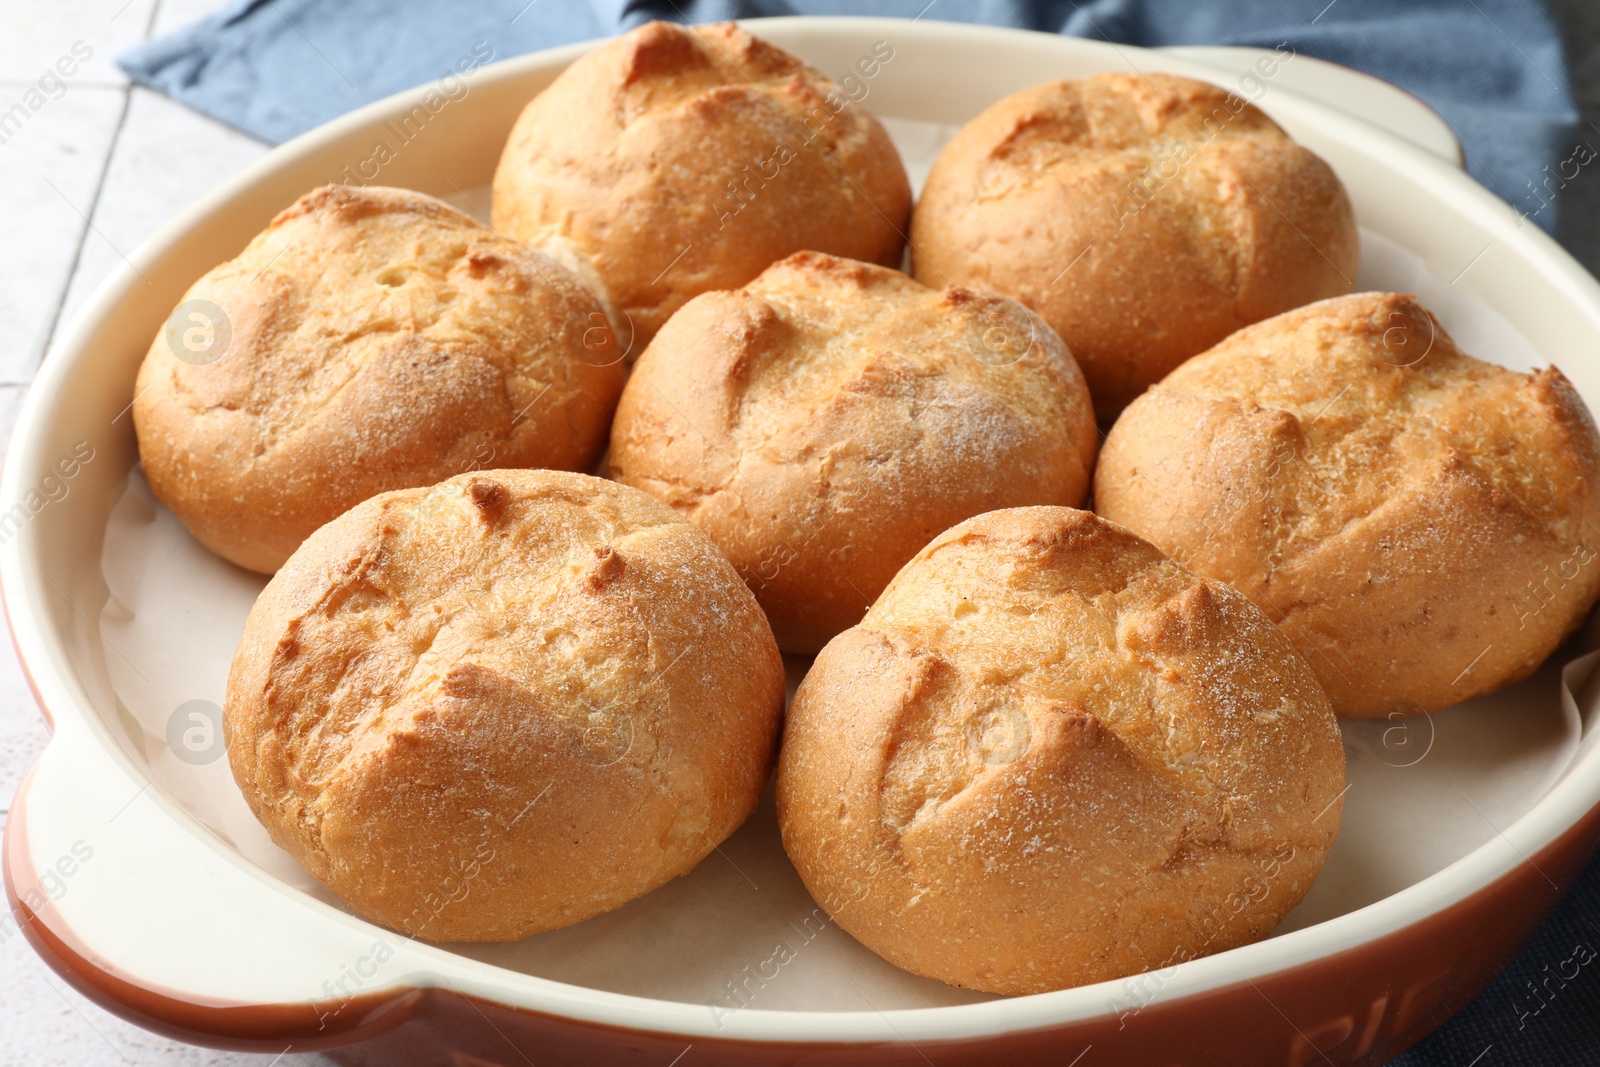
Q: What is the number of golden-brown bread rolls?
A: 7